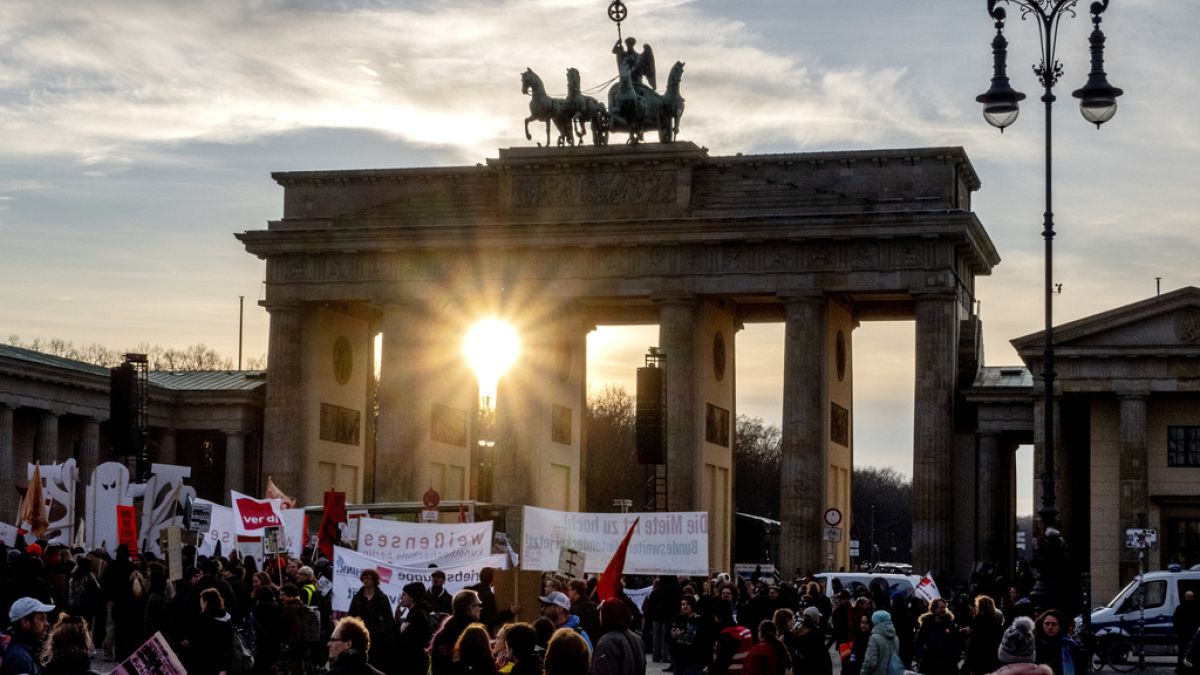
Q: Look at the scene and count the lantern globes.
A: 2